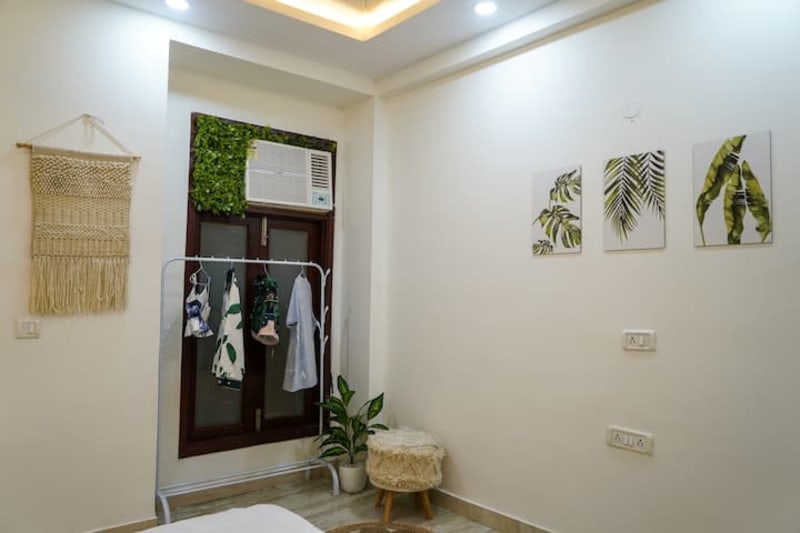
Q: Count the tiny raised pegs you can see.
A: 9